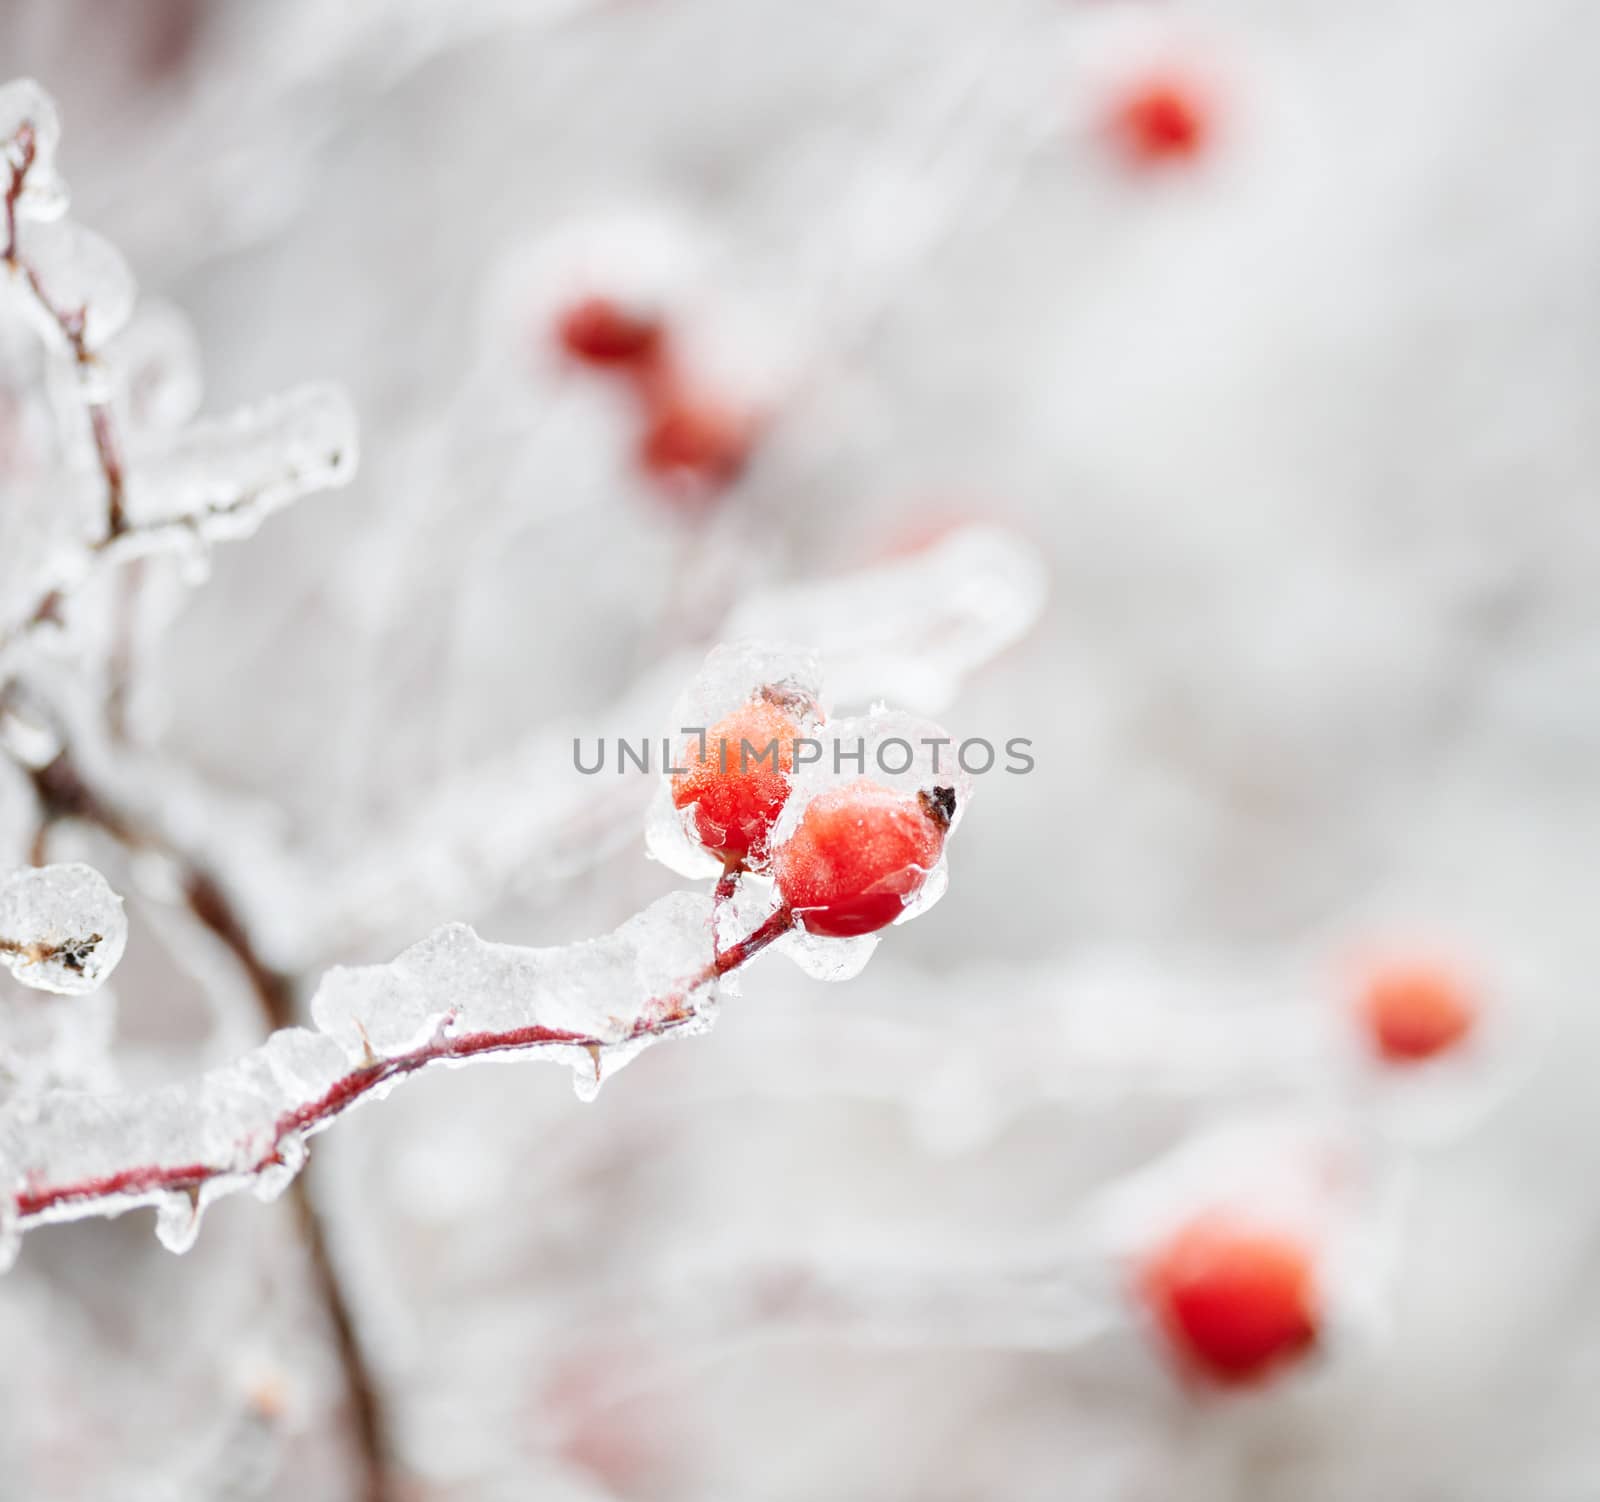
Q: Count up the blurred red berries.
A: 5